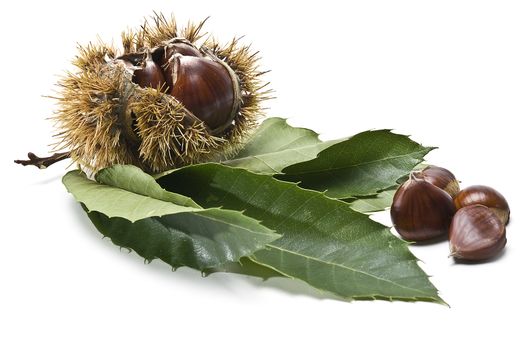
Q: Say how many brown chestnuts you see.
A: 7